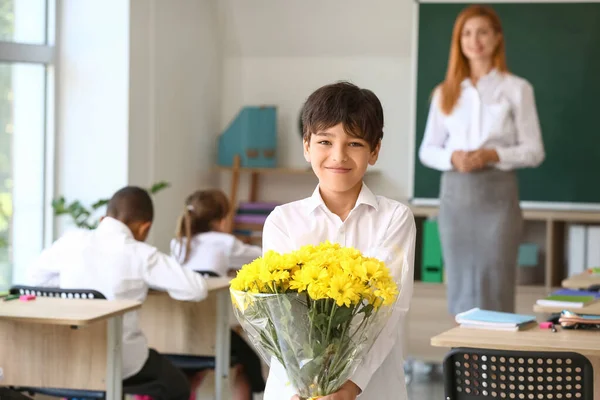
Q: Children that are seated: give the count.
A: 2